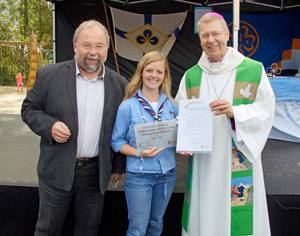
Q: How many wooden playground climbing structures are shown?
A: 1